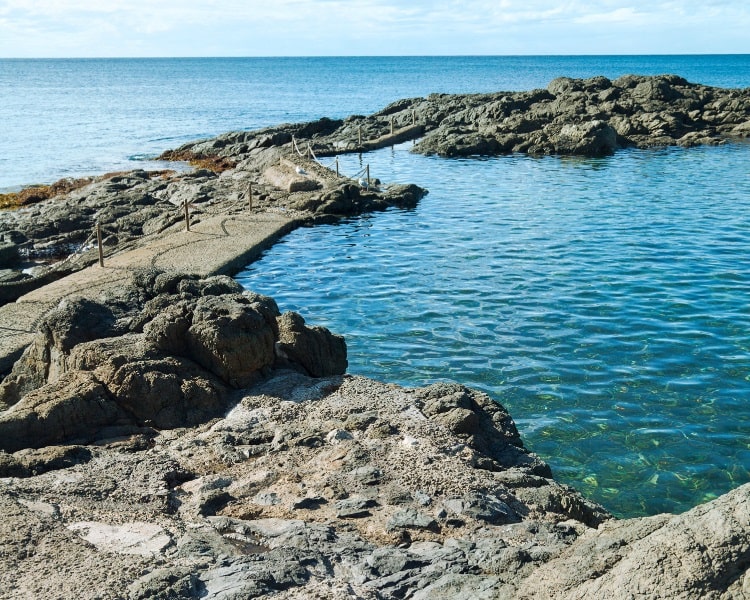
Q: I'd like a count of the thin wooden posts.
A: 10